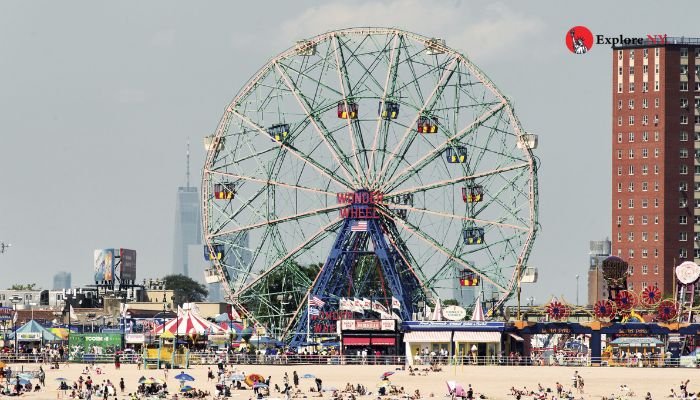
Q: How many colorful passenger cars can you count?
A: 10